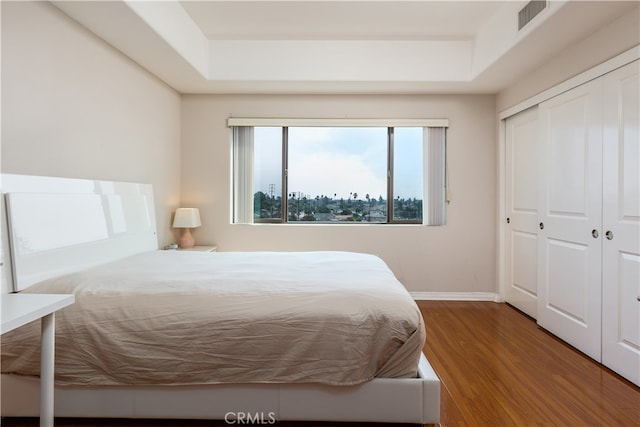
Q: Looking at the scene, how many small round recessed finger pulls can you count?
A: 4